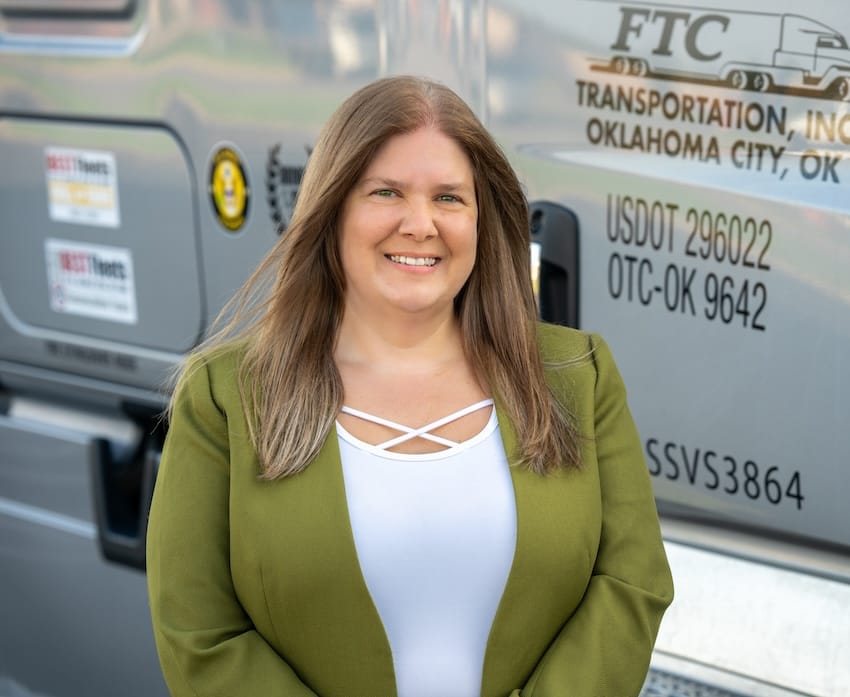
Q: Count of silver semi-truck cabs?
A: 1